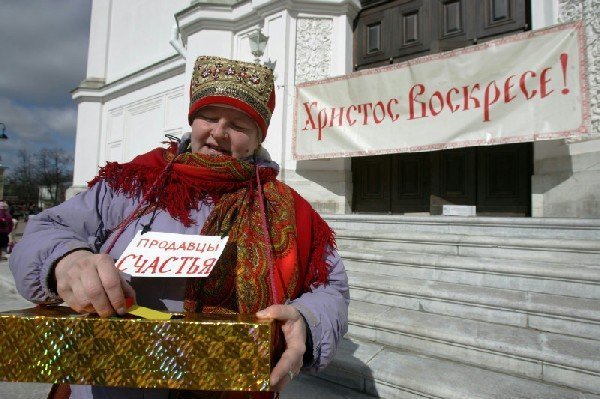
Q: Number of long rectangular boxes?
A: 1